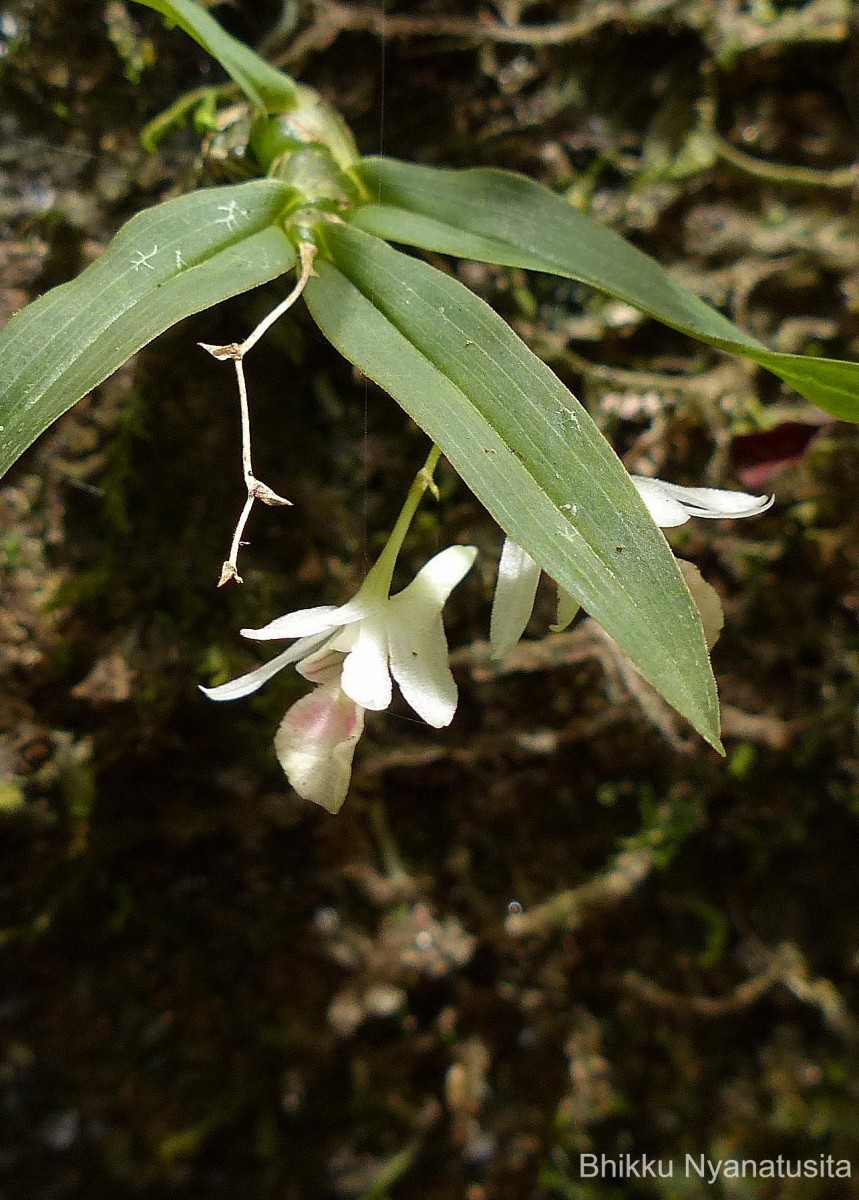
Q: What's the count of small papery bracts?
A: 3